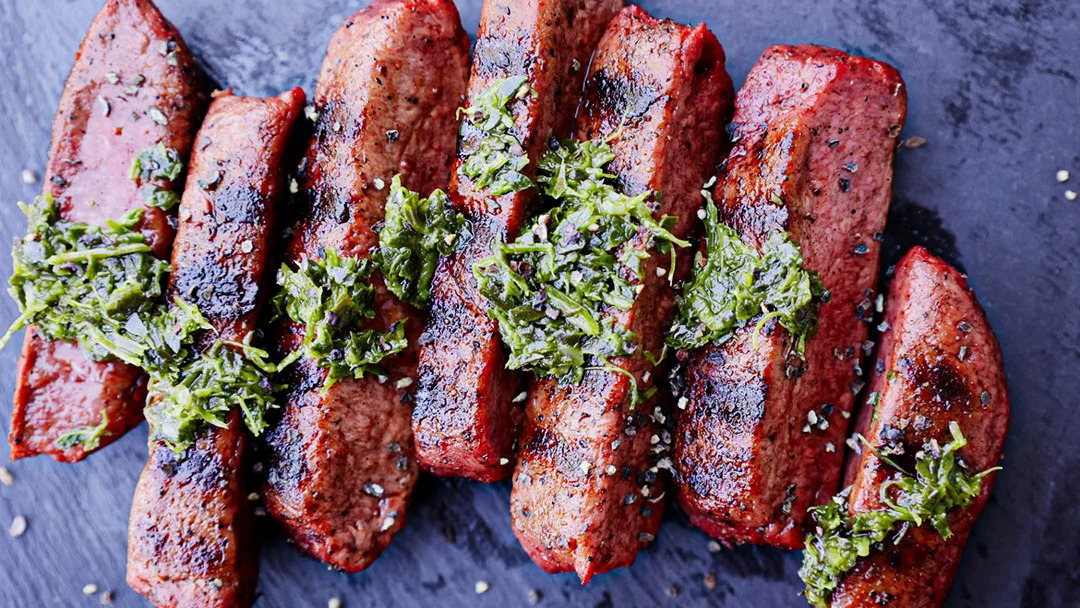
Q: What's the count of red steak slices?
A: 7